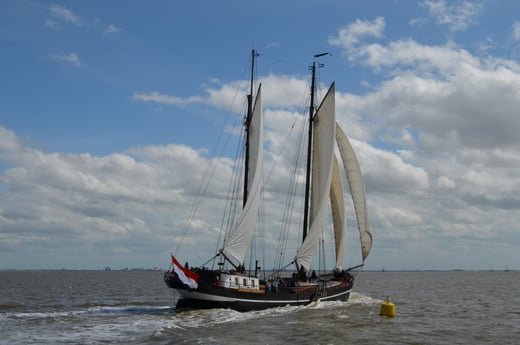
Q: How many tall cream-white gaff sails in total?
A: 2